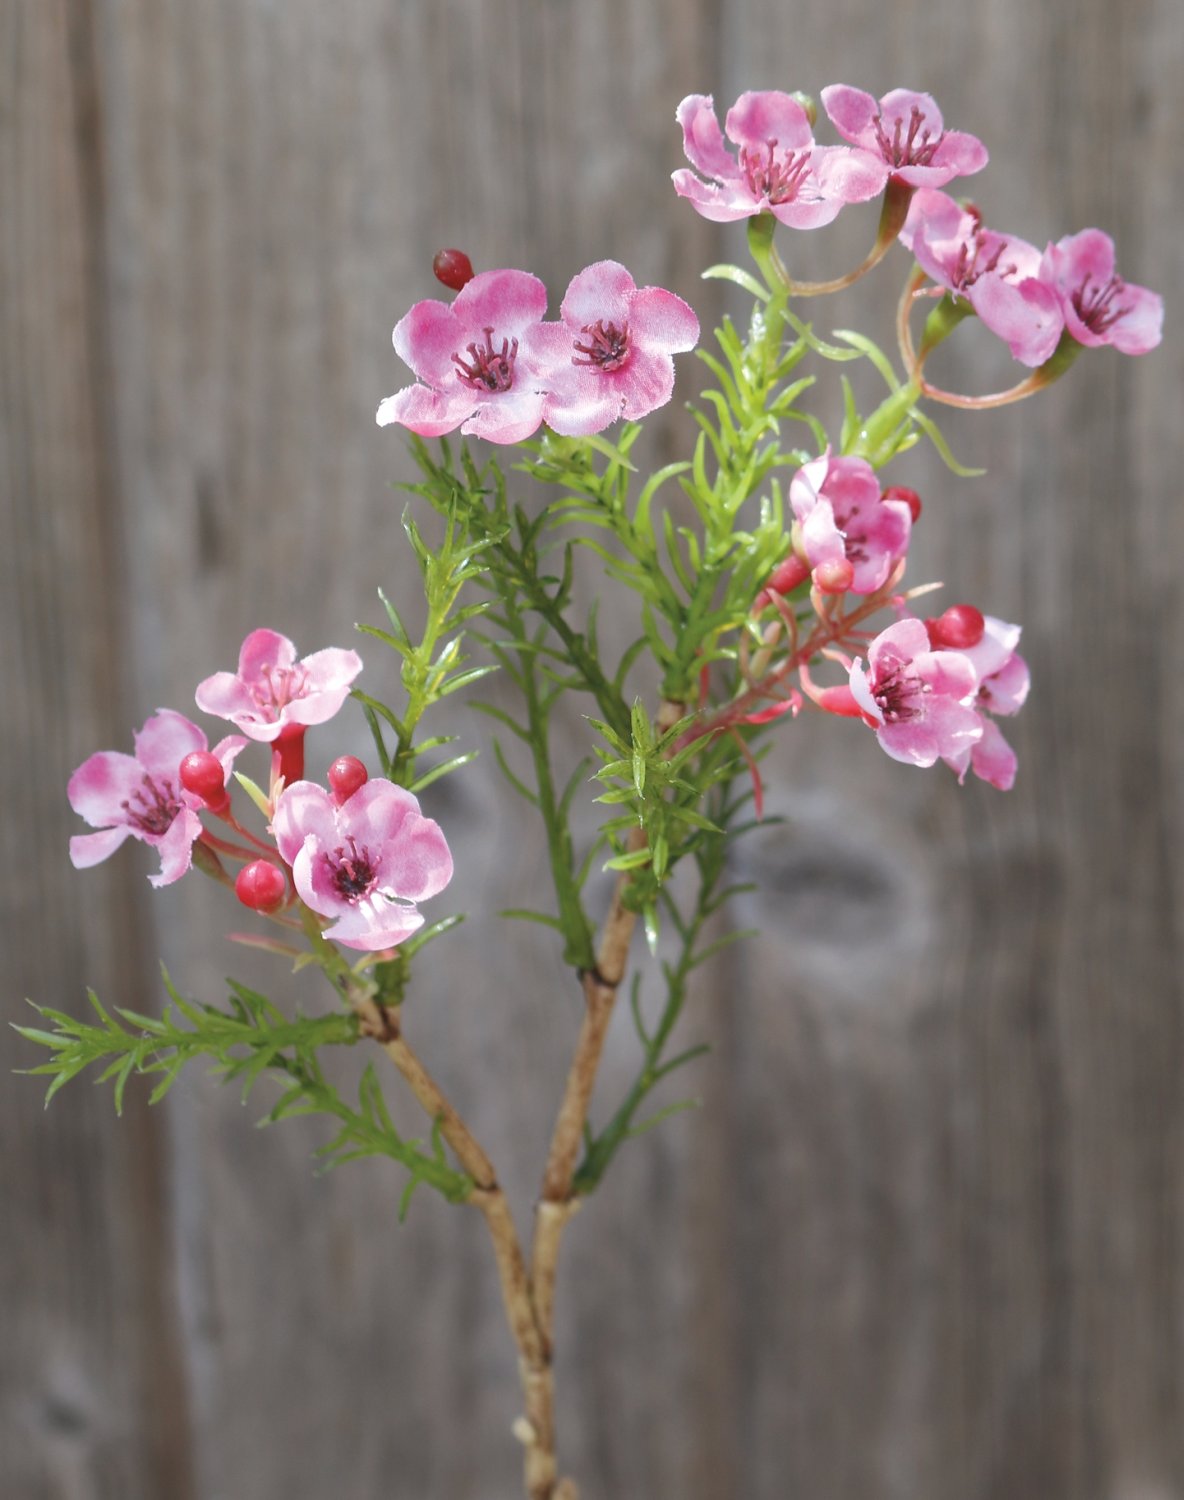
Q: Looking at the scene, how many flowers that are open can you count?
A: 12